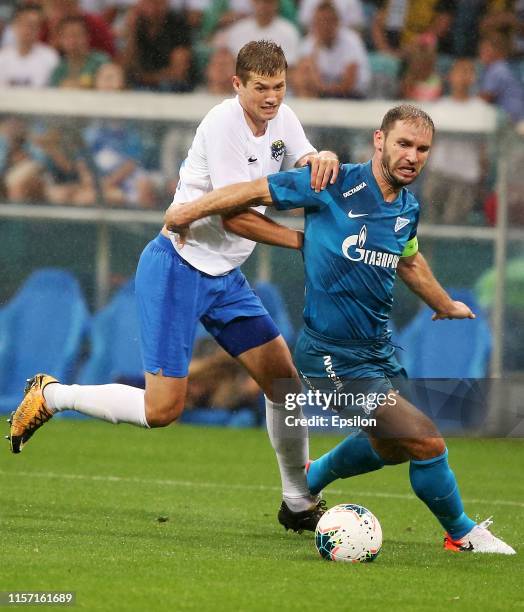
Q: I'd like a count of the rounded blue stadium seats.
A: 4